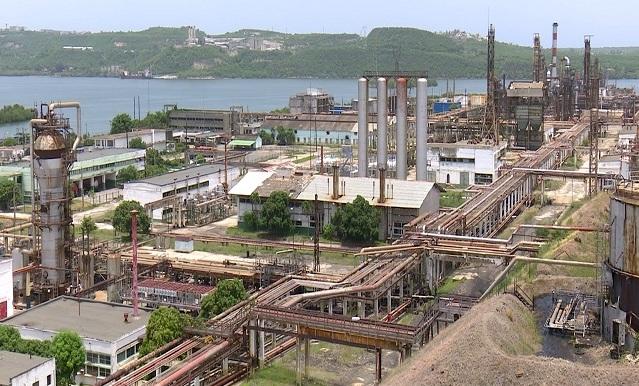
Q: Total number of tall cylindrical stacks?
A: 4